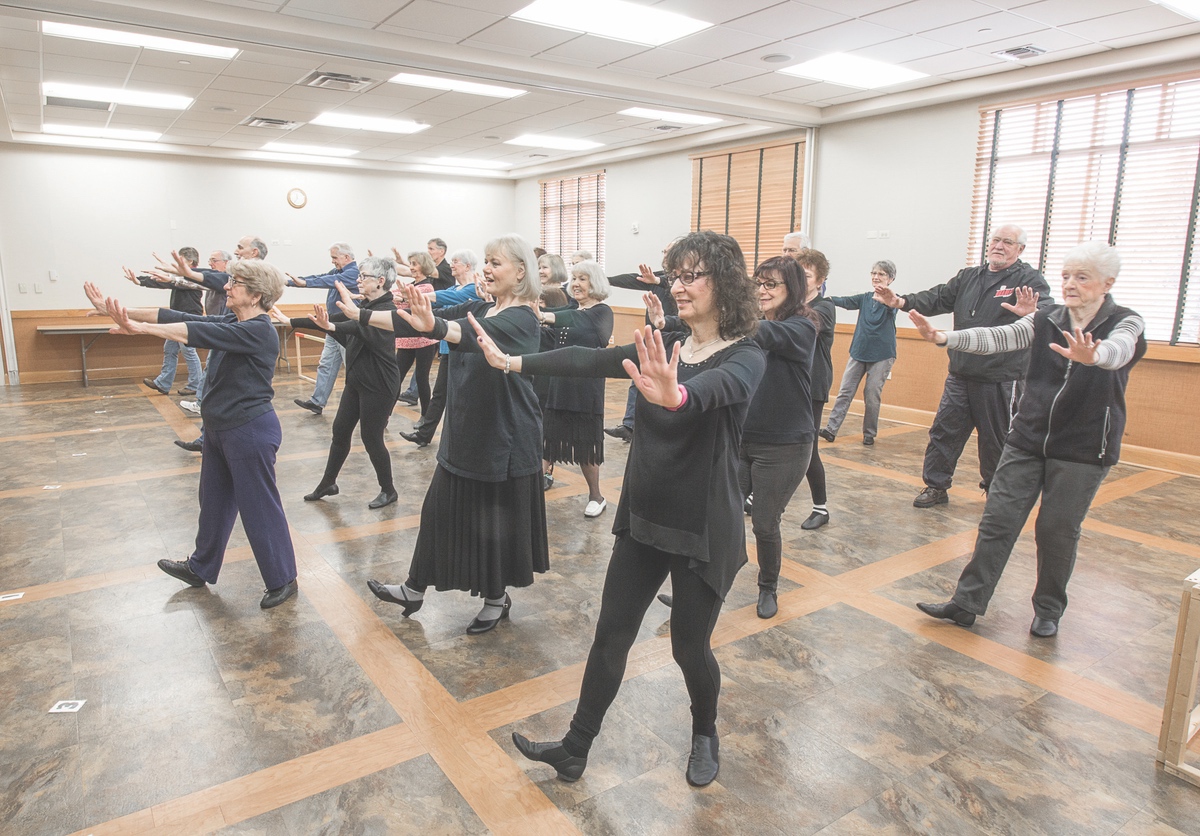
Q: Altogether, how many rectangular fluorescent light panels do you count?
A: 12